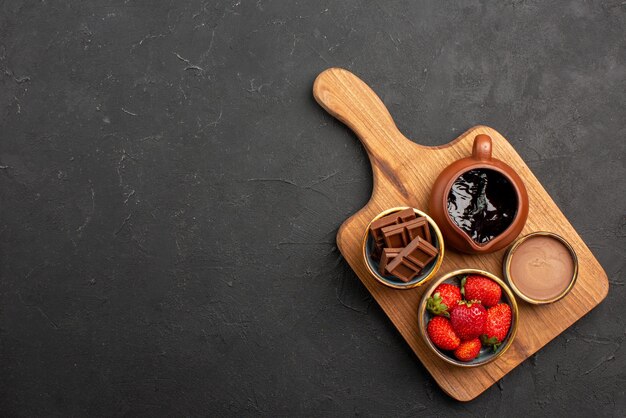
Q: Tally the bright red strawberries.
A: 6